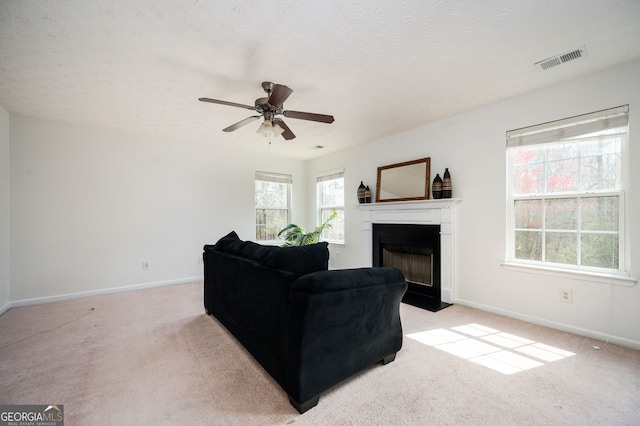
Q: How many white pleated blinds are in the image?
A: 3